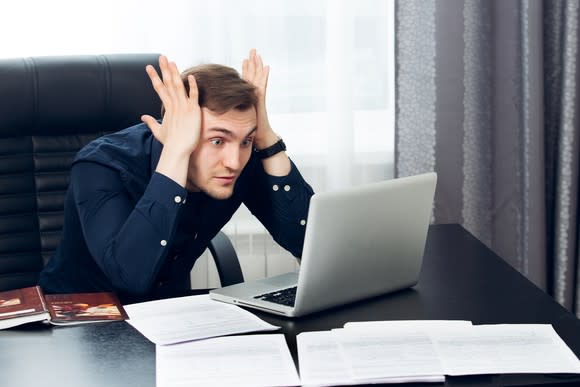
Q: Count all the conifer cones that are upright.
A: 0